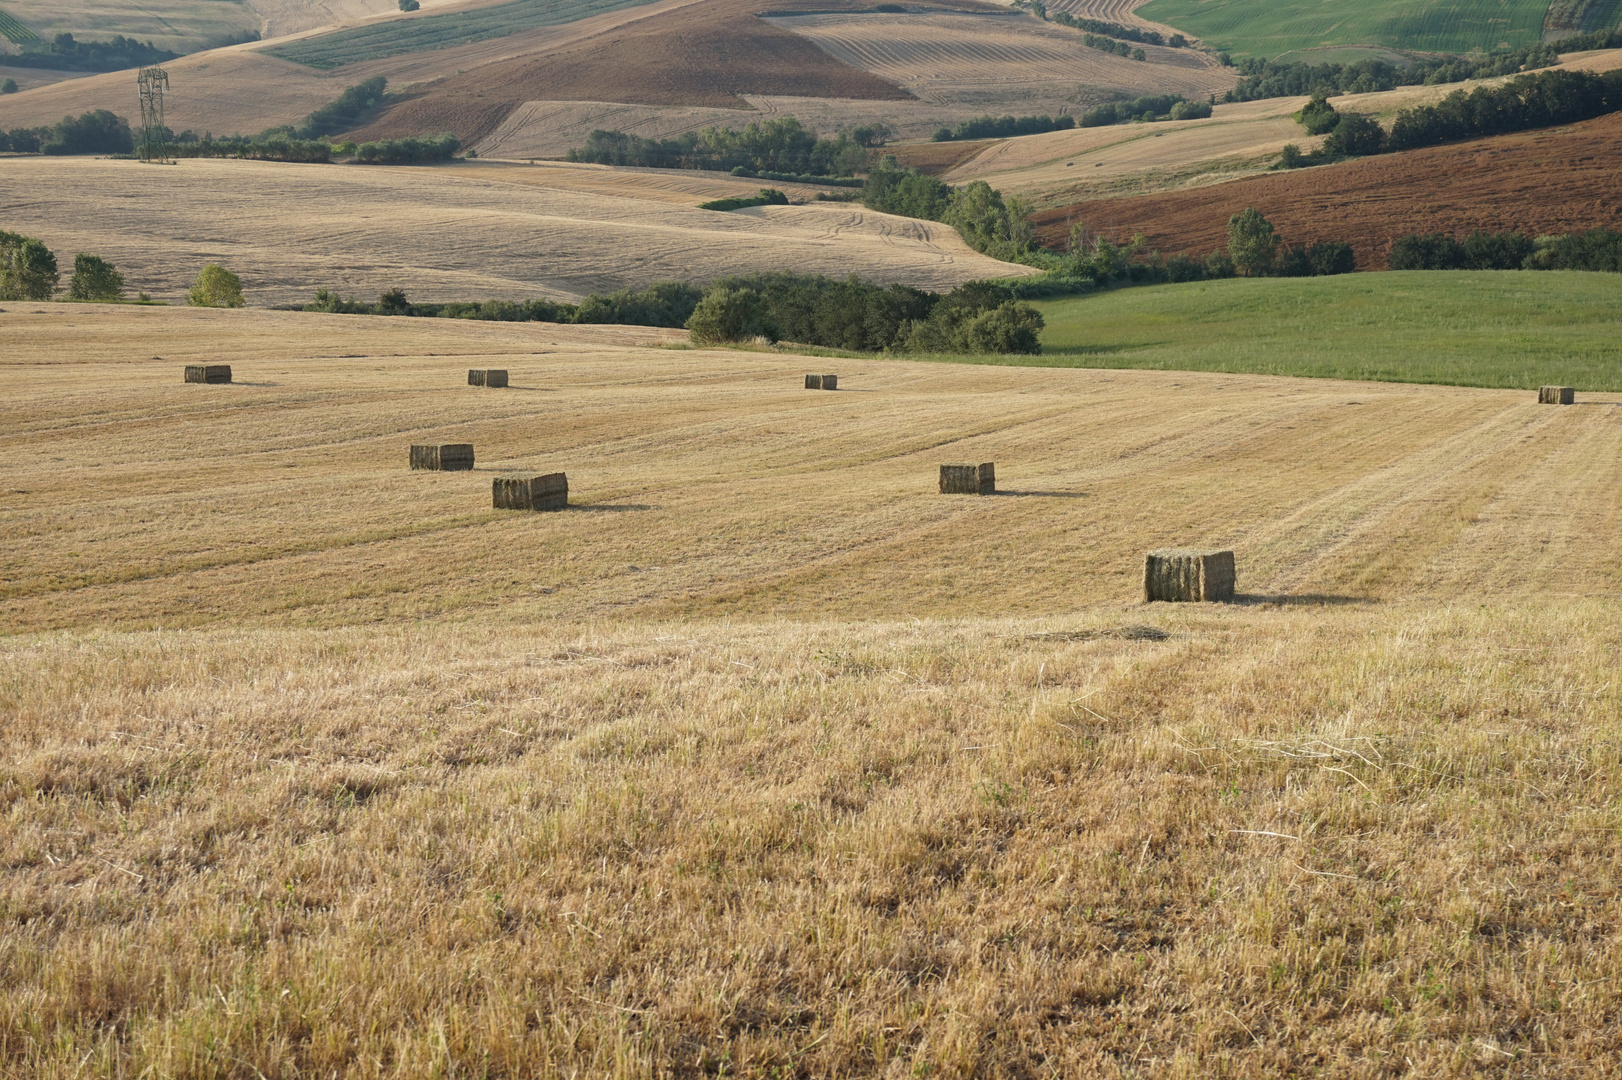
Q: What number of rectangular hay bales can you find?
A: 8